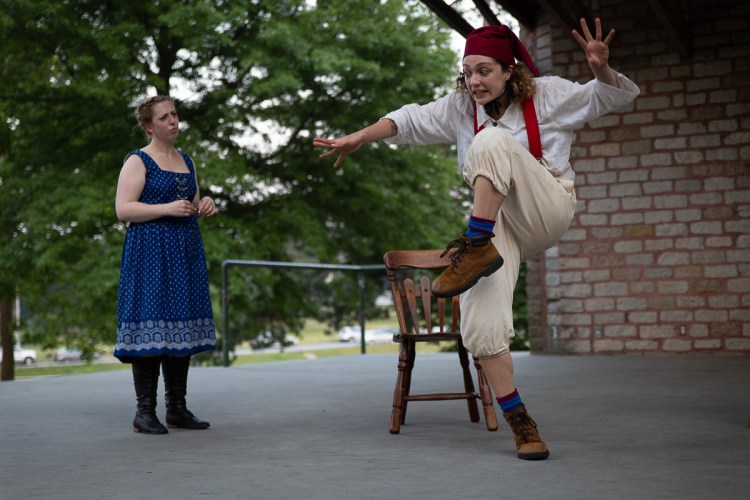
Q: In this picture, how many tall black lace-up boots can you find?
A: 2